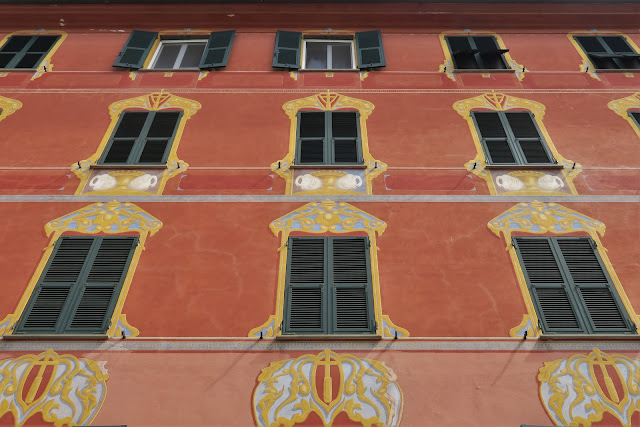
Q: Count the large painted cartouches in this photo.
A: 3